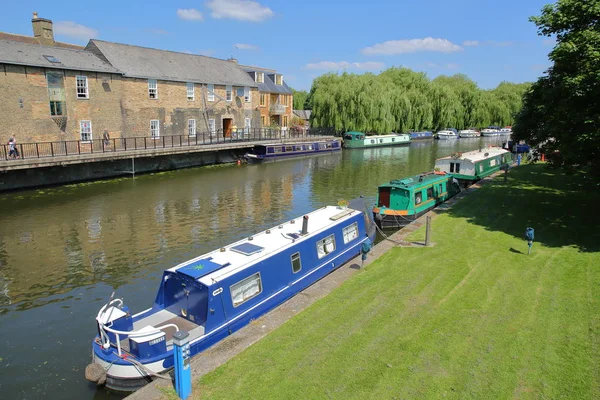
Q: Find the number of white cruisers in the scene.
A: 4